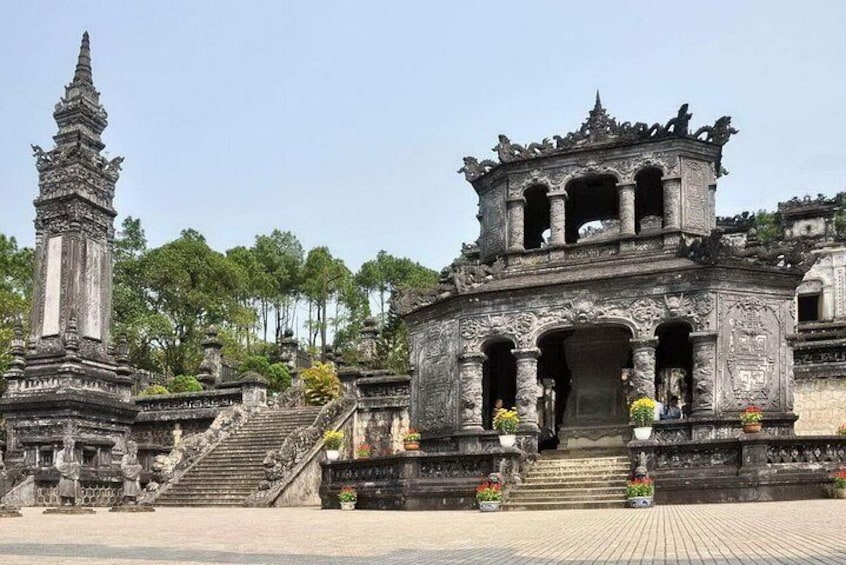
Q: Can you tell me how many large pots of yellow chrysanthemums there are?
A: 3